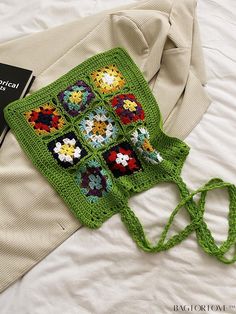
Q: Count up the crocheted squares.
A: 9